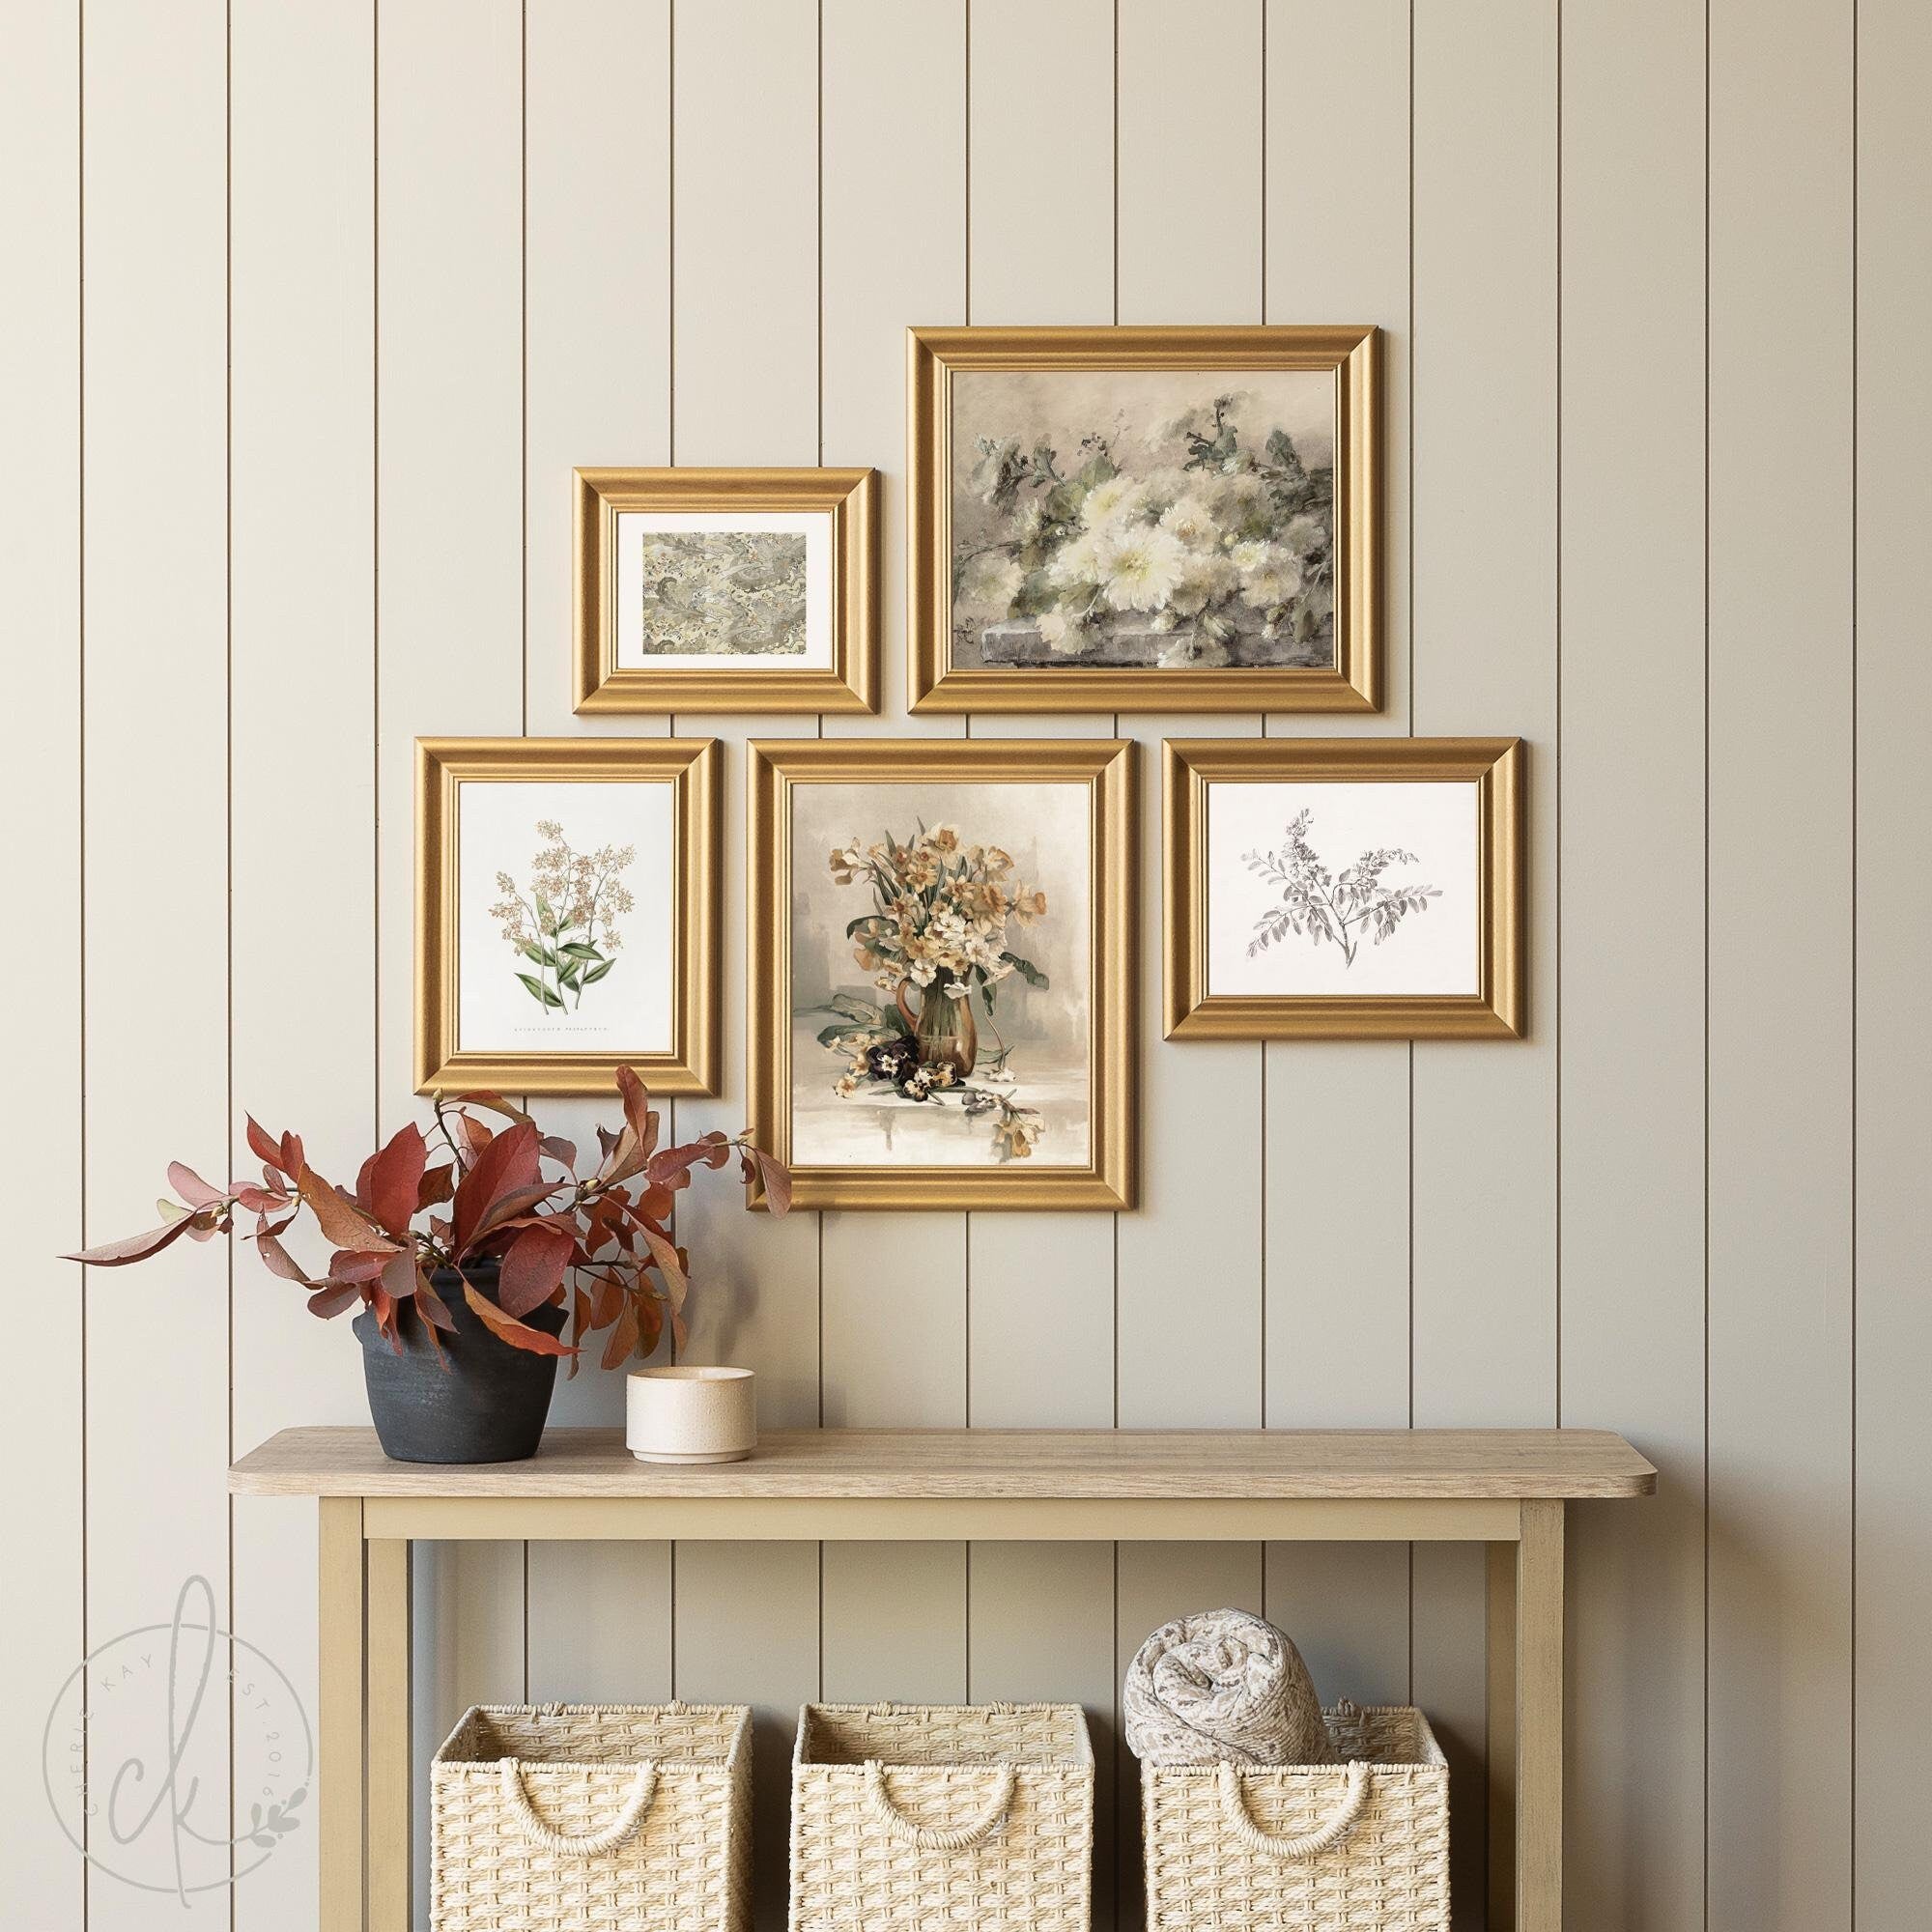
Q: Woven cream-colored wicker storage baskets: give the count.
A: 3